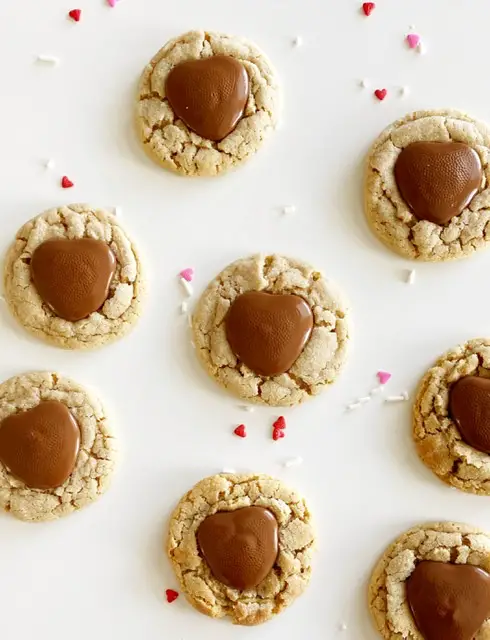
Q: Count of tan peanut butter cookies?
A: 8